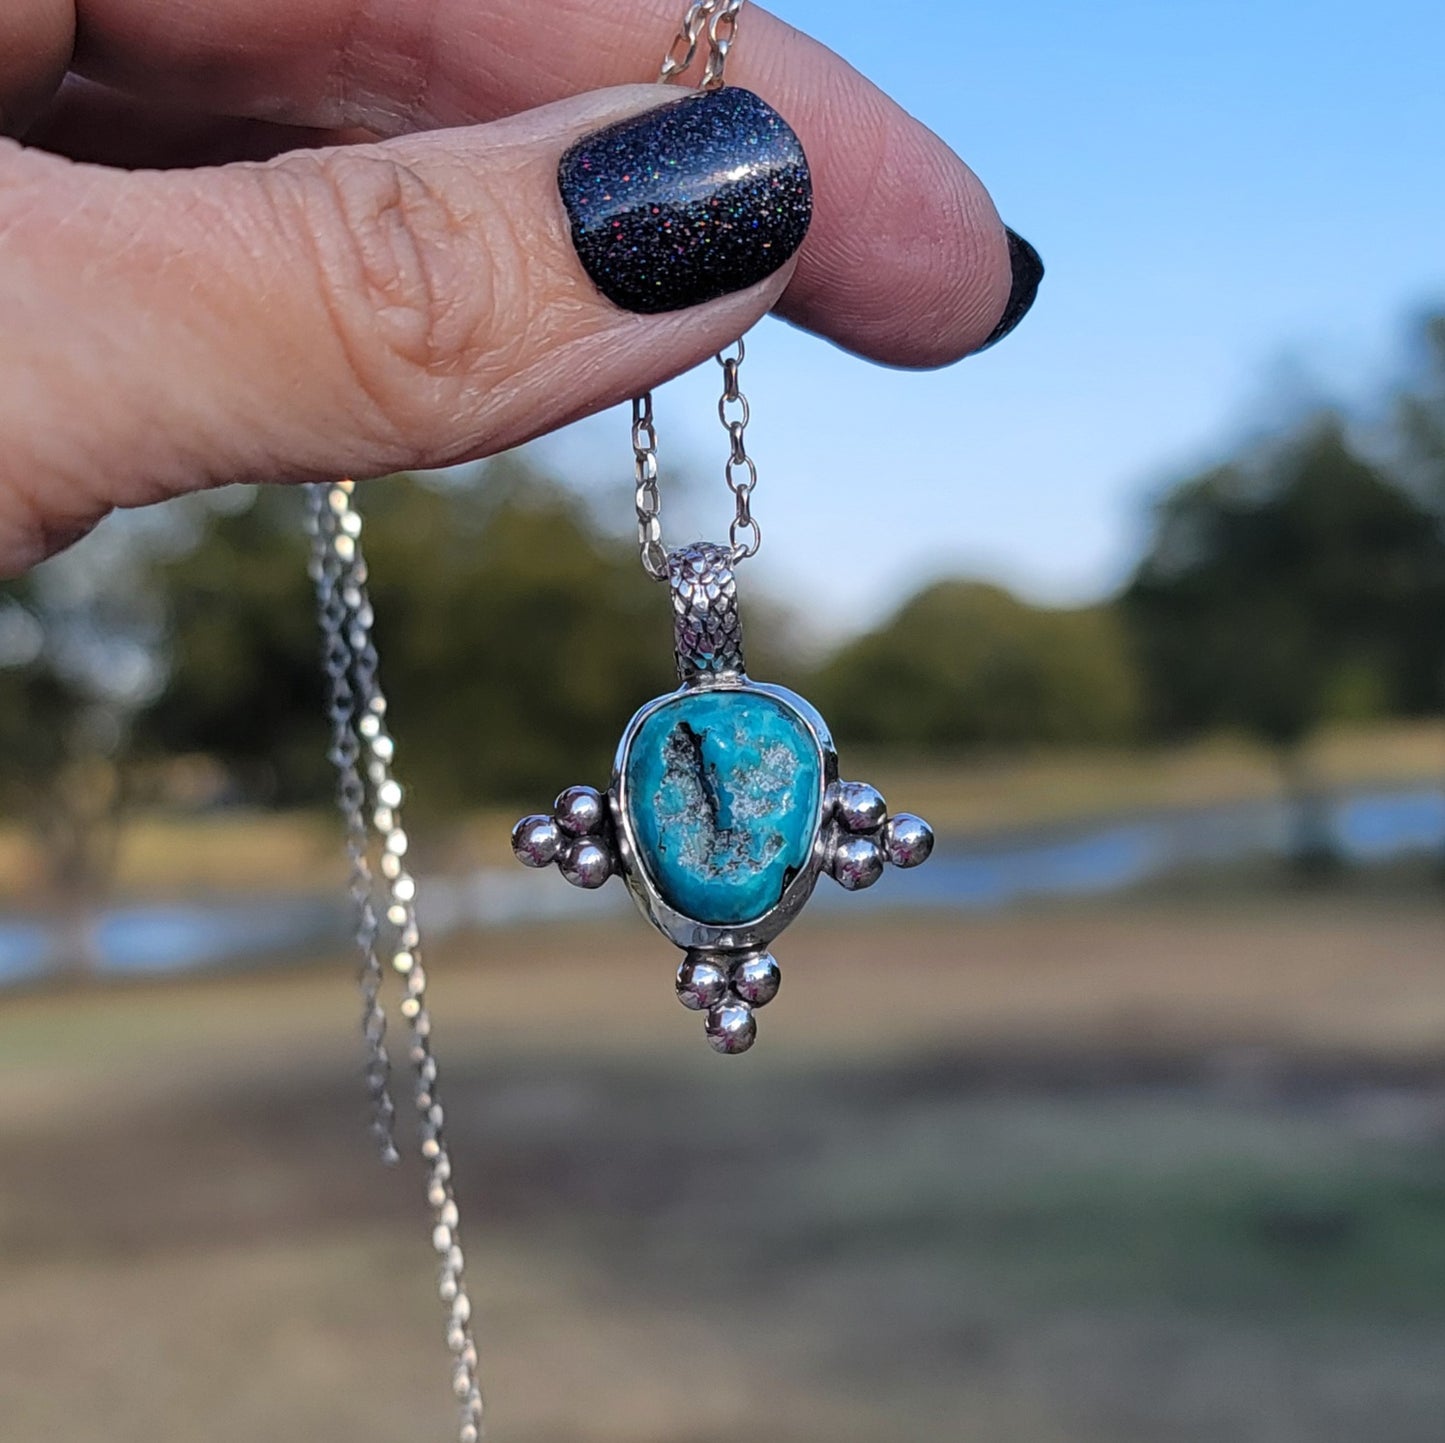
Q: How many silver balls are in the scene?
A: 9